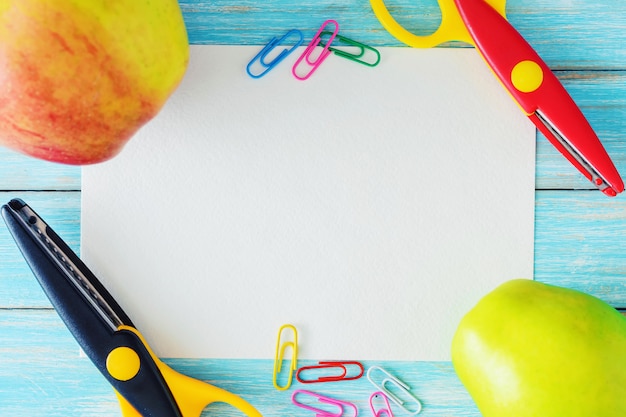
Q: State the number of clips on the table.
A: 8